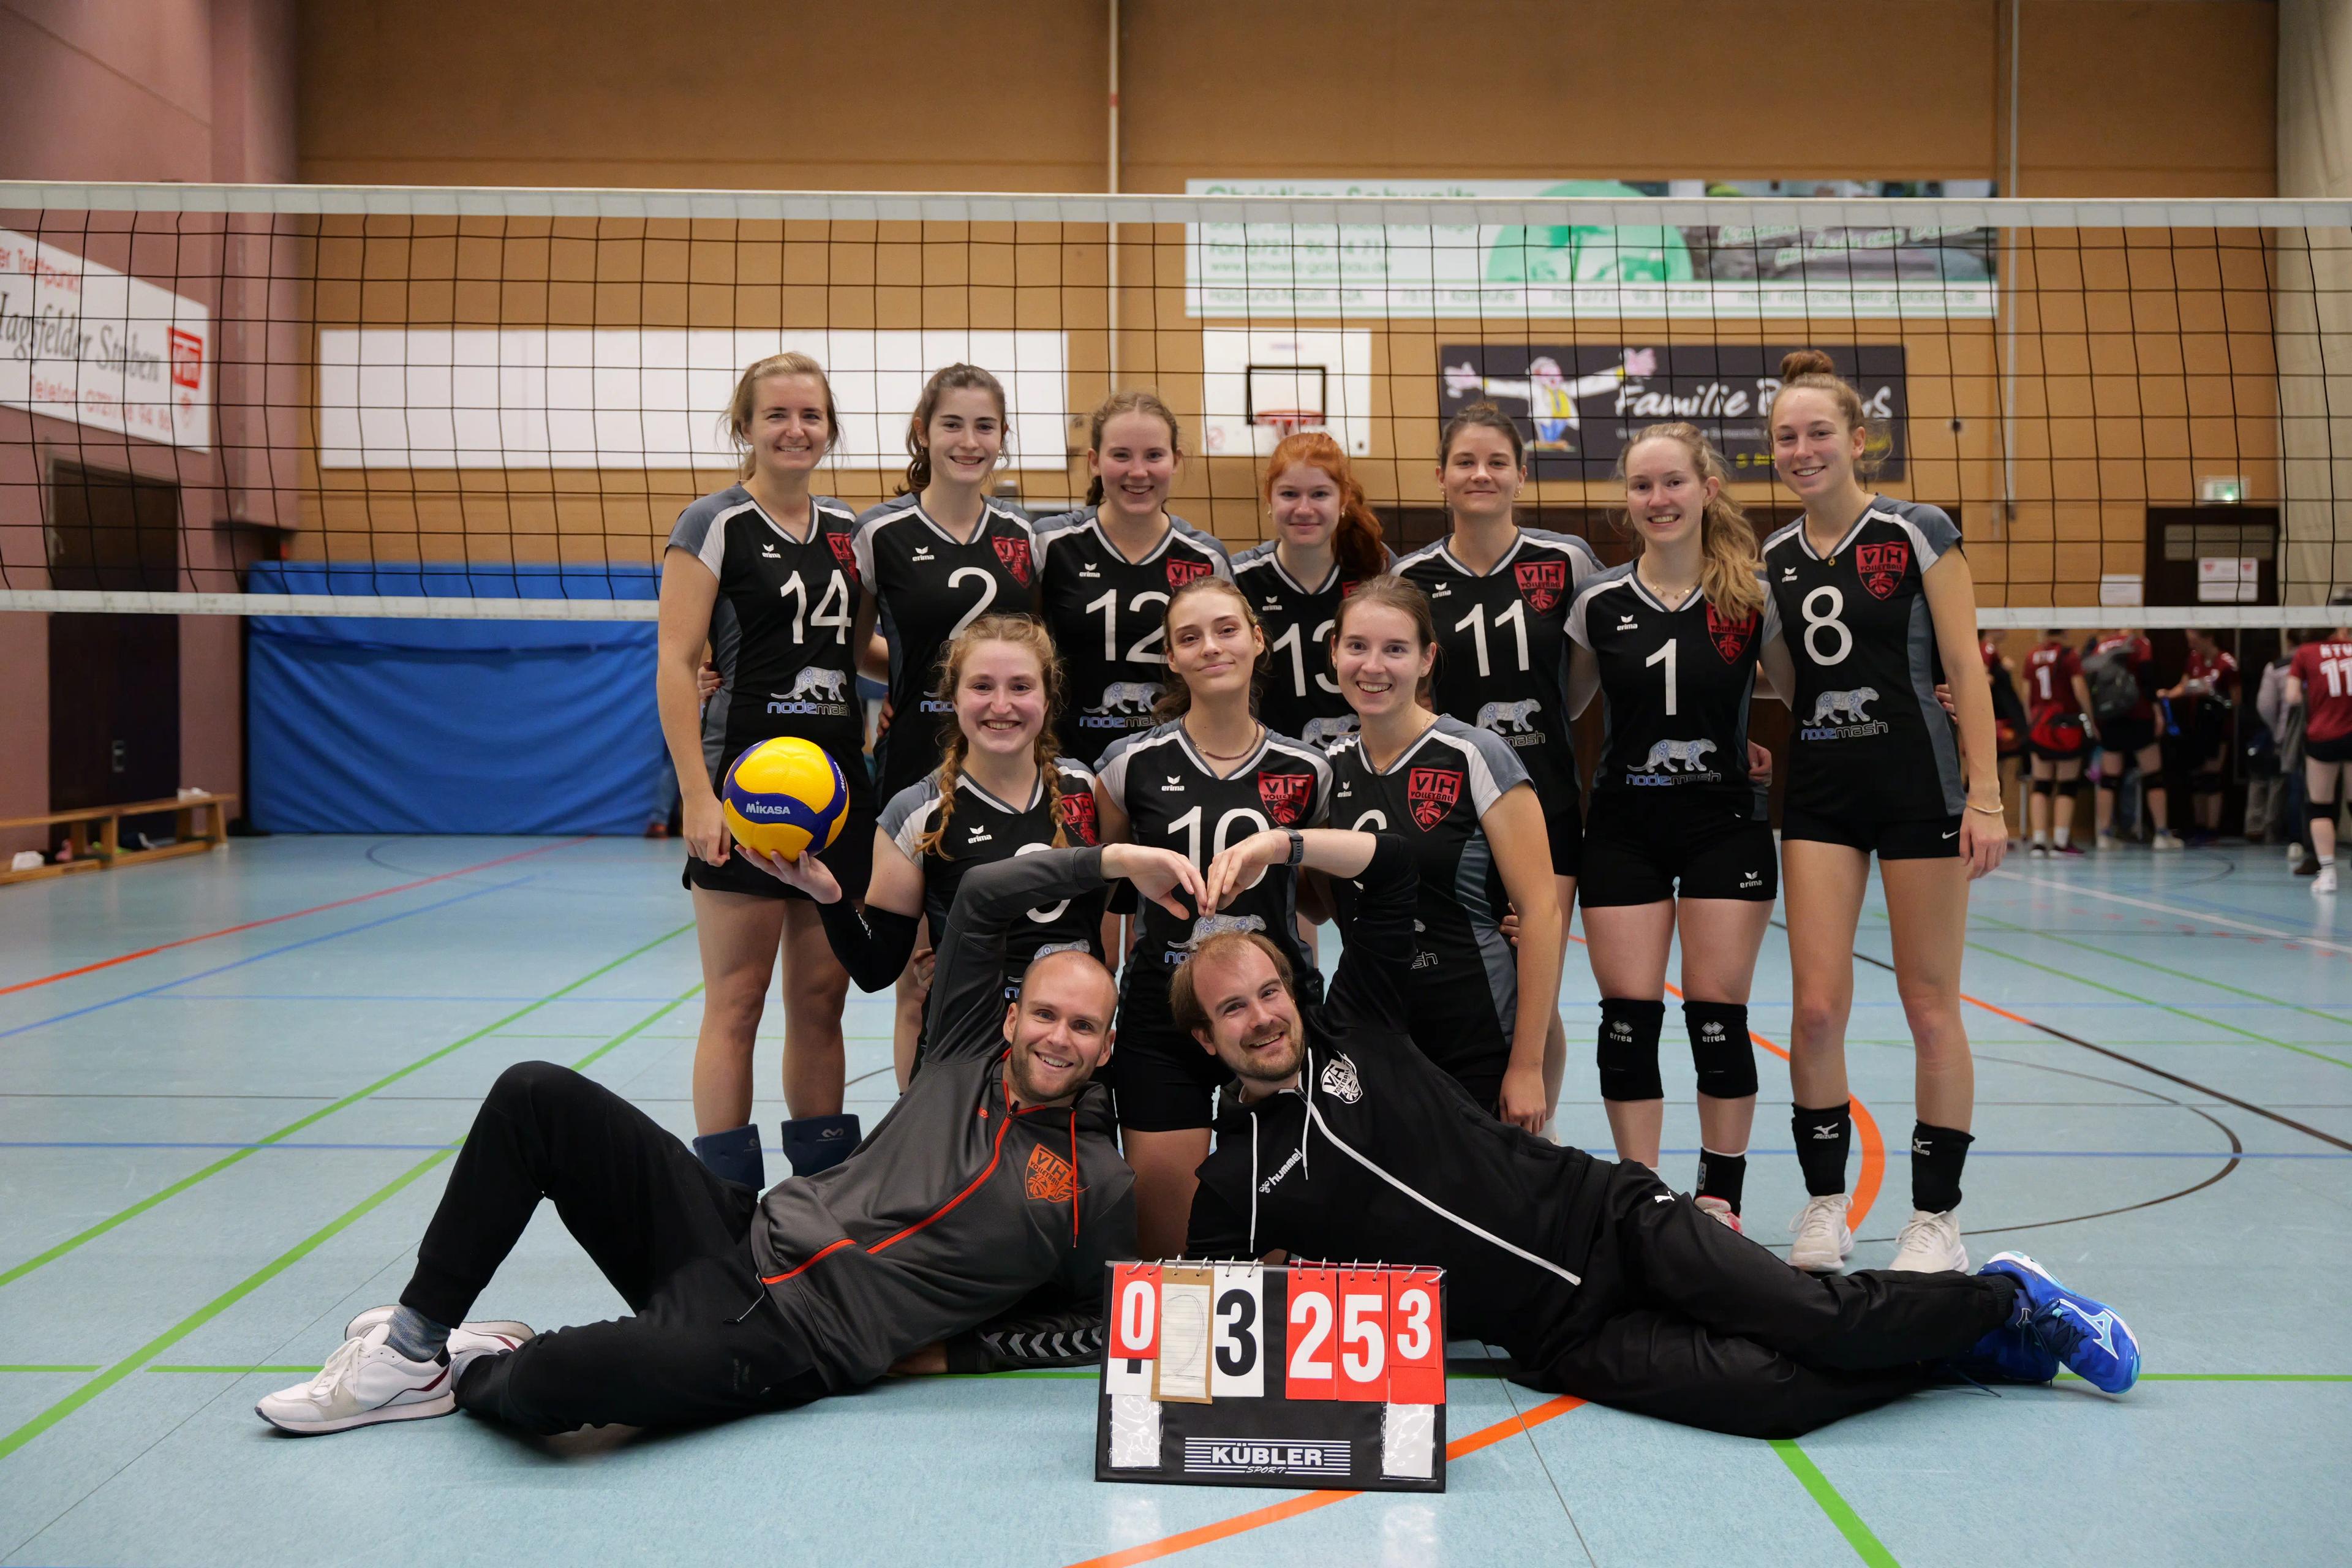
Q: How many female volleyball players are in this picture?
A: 10